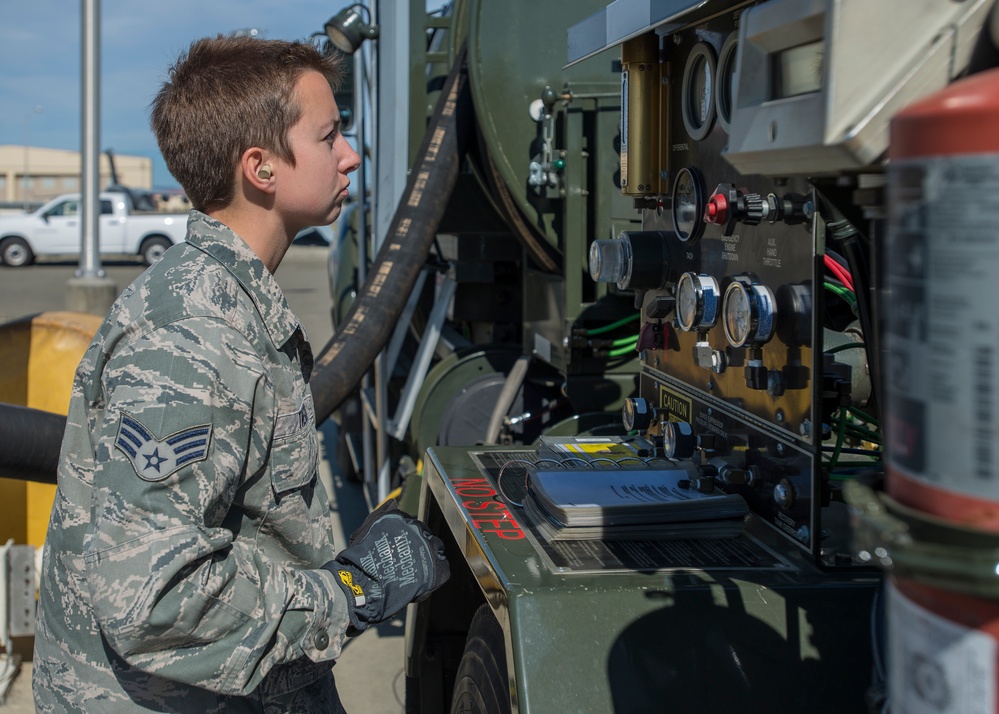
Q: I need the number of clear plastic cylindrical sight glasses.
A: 1